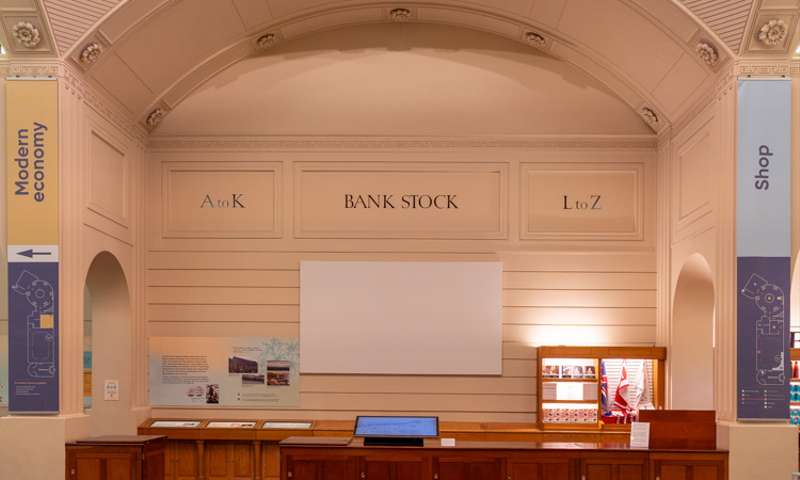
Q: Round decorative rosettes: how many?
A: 9